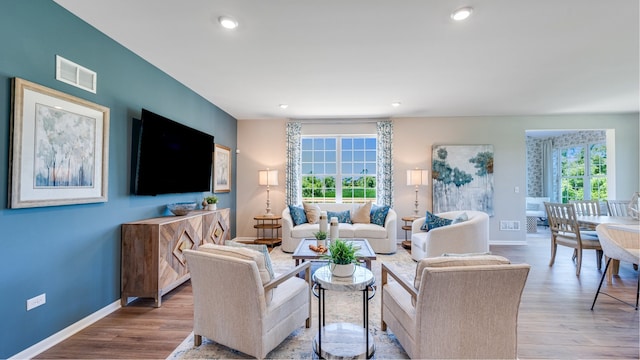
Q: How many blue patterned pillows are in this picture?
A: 4